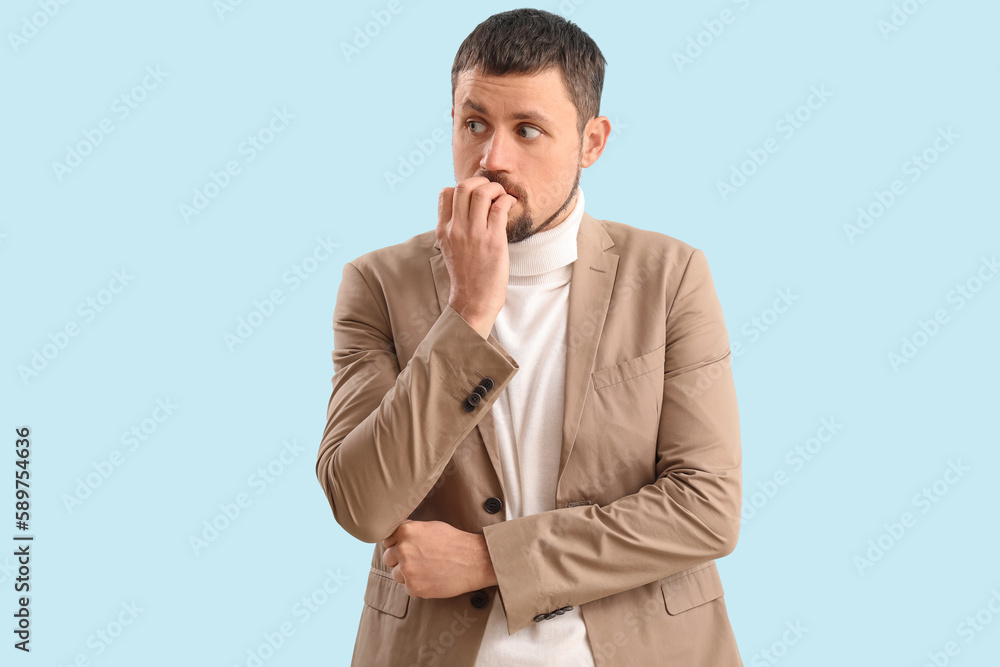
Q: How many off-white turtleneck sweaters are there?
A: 1